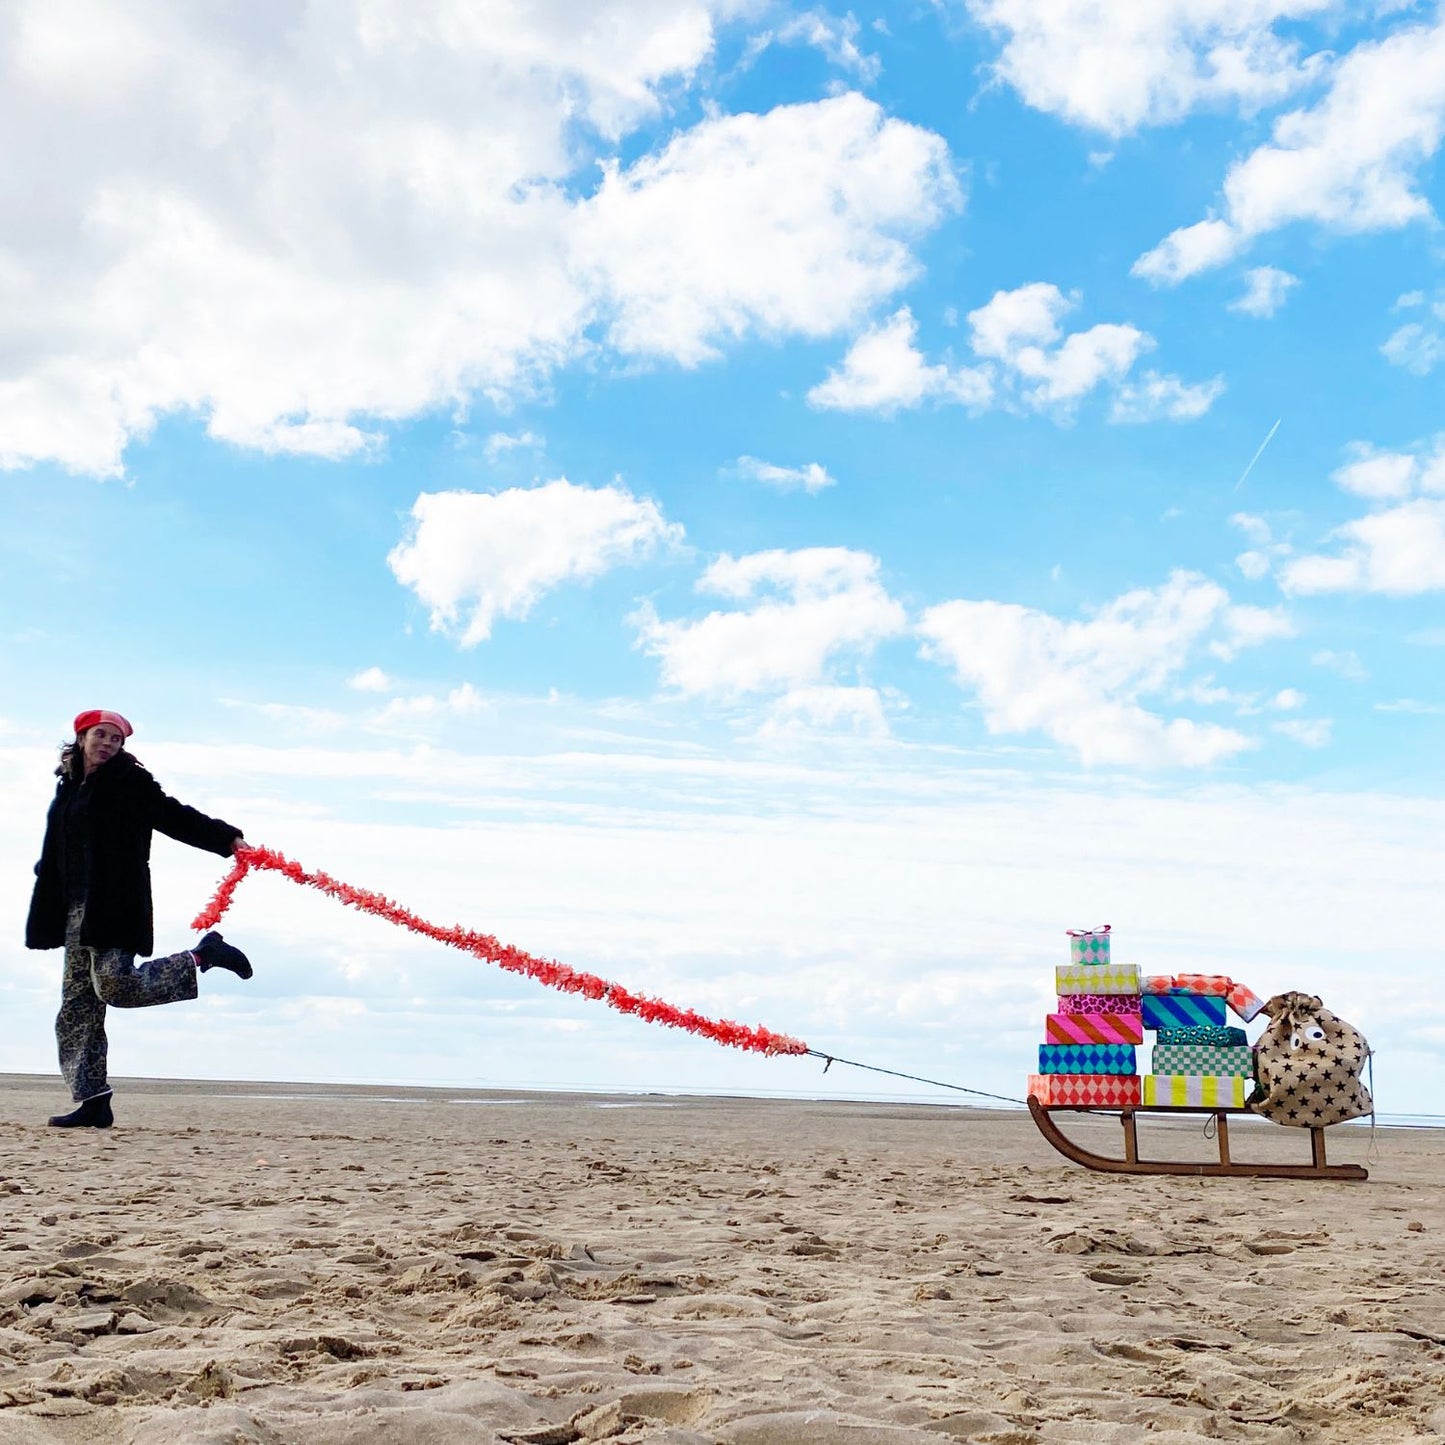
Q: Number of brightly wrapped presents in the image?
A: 11